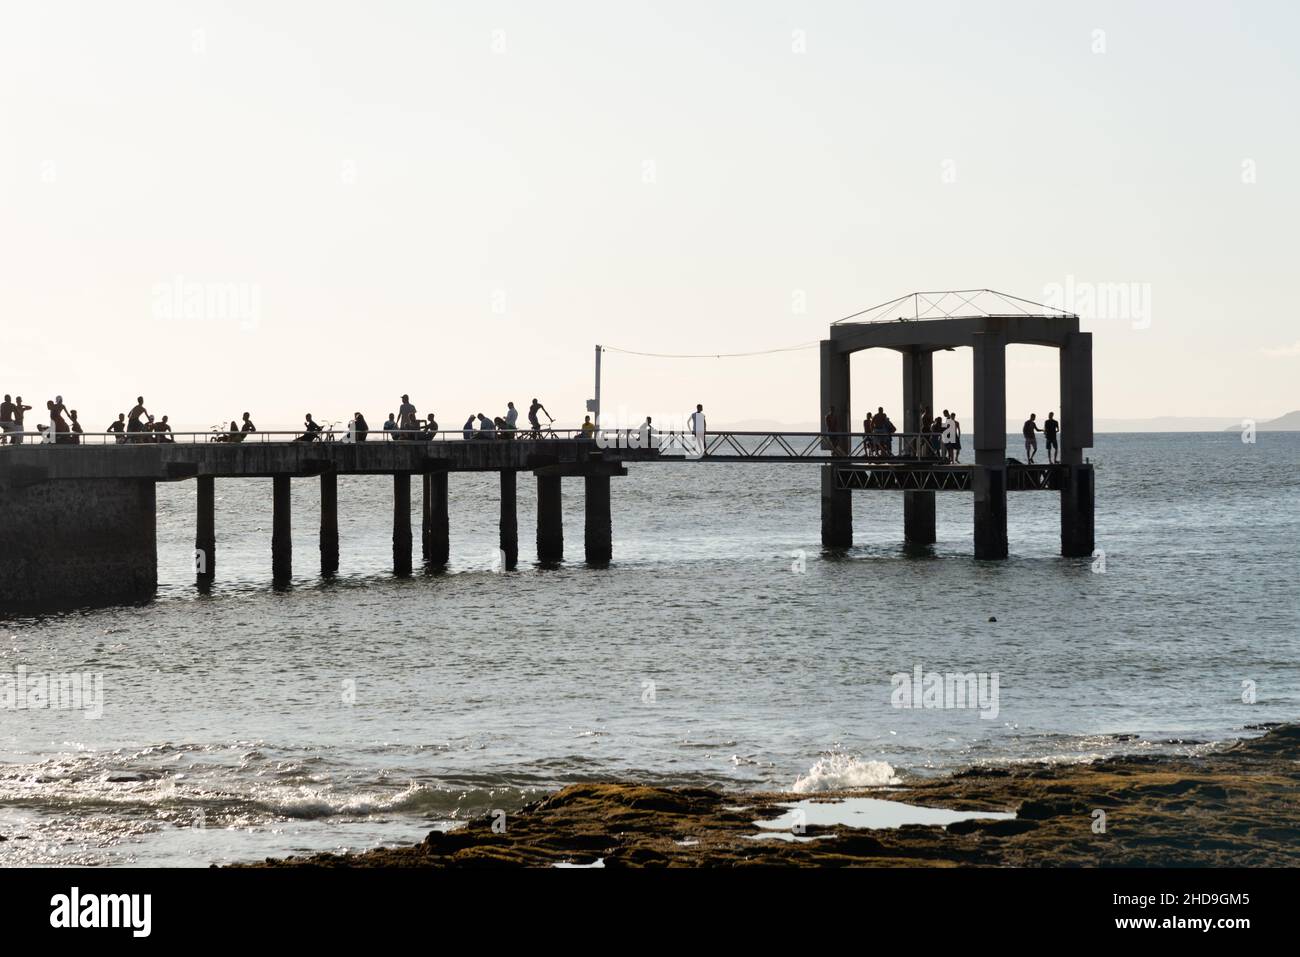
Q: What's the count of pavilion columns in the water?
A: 4